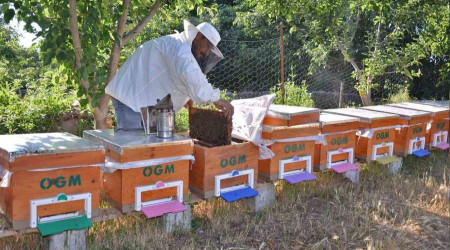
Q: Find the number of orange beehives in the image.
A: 8